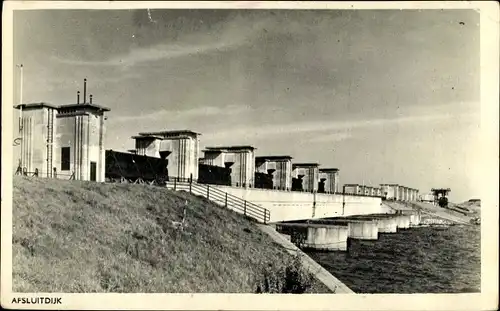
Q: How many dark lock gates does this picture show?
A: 5